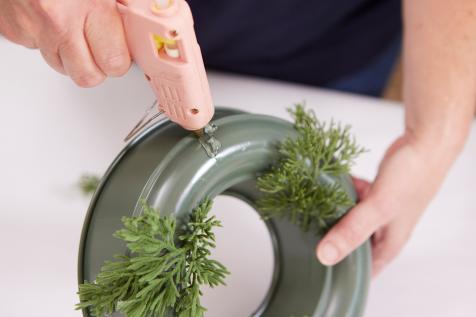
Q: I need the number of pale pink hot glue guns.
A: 1